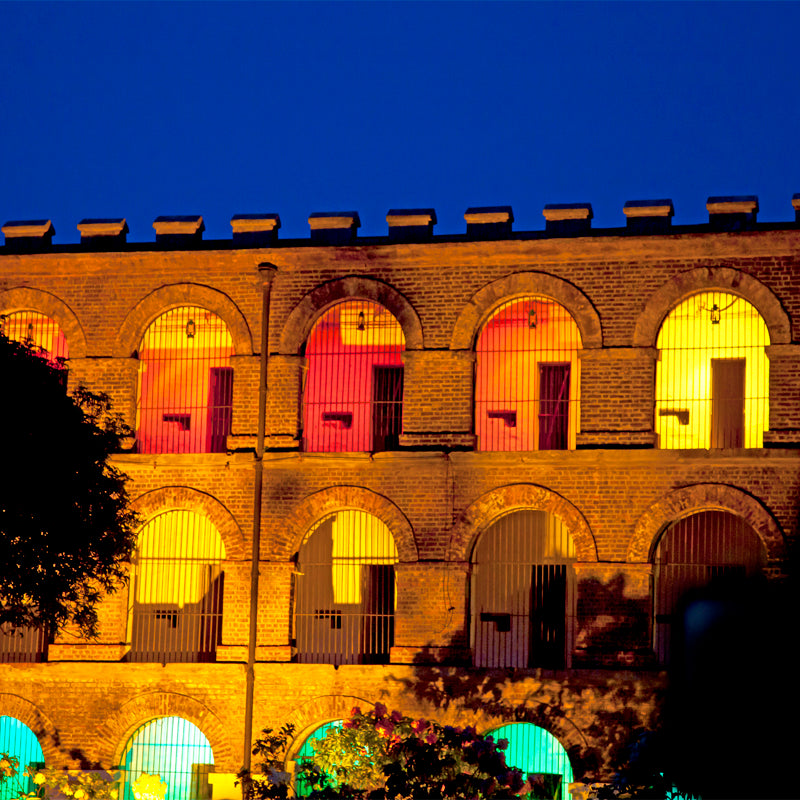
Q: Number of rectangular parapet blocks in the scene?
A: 11